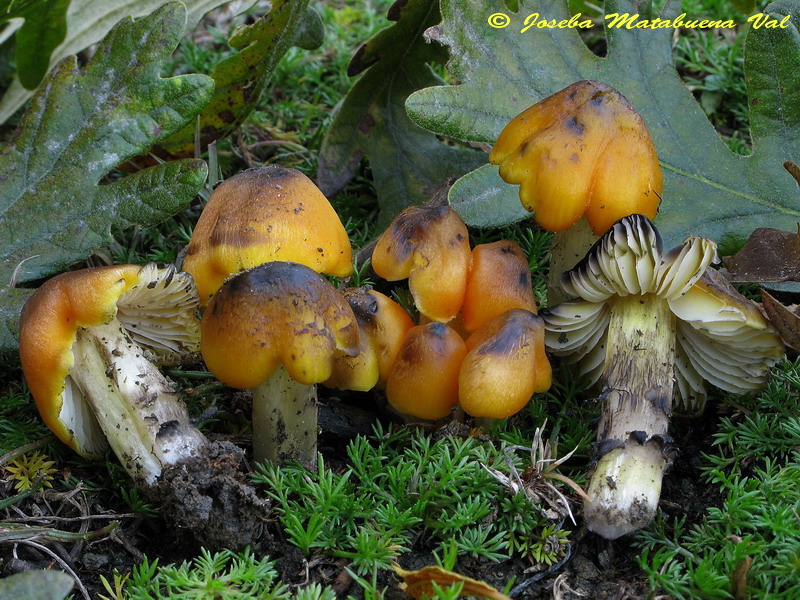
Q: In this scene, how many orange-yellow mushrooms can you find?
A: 10